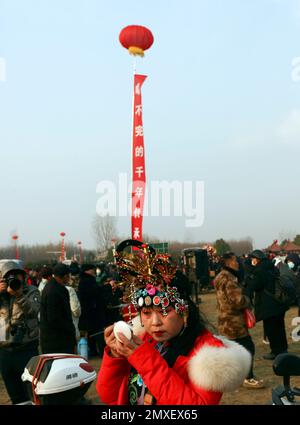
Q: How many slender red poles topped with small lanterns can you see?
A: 3